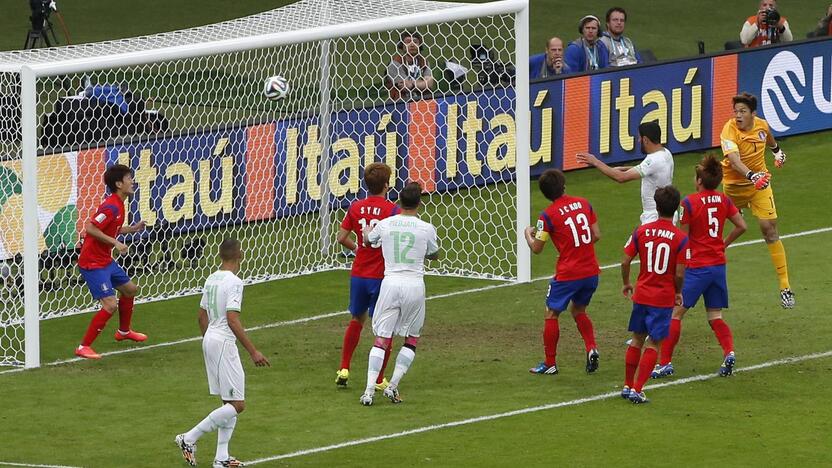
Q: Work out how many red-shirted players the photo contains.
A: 5